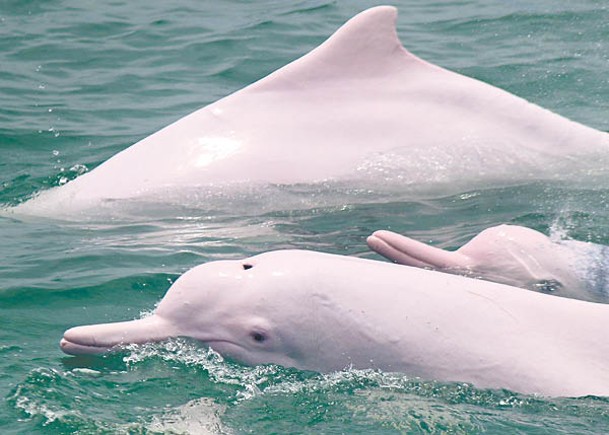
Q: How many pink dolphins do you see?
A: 3